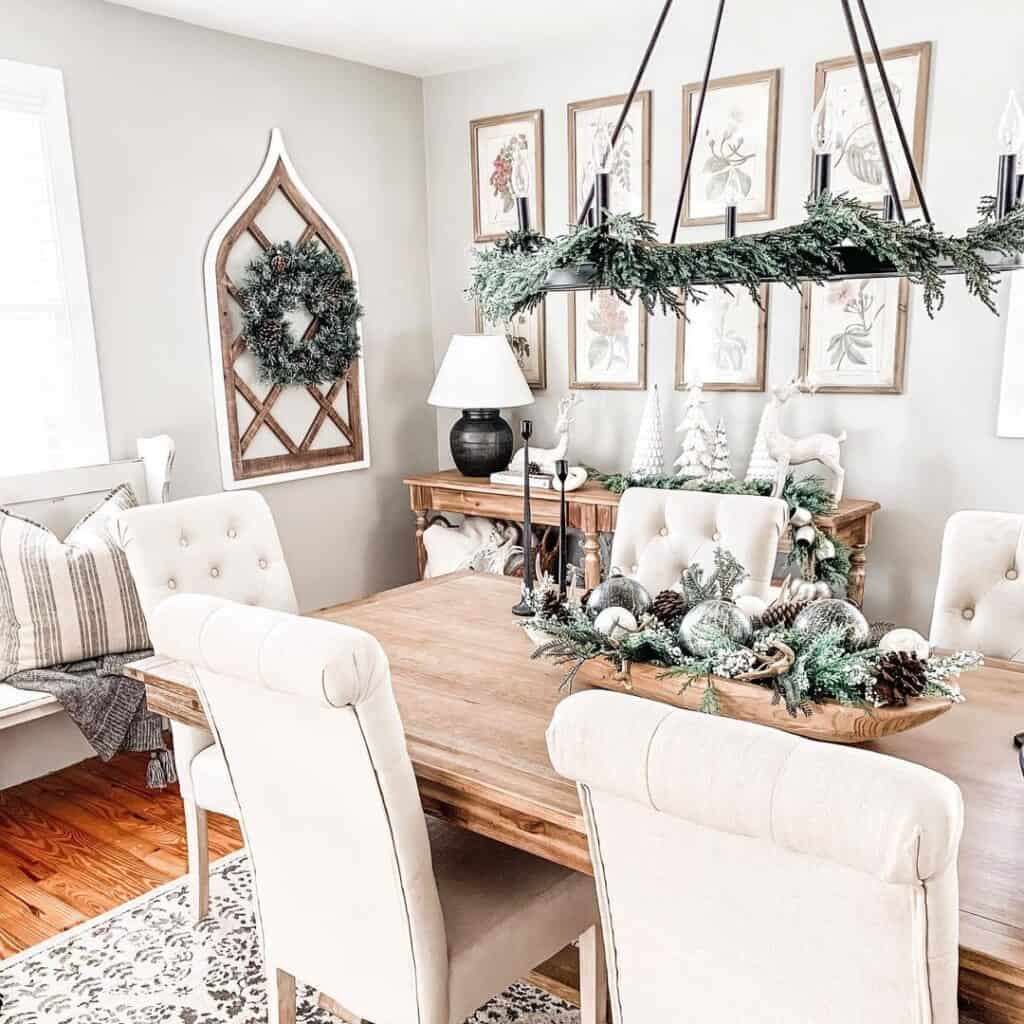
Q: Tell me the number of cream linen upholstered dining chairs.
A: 5